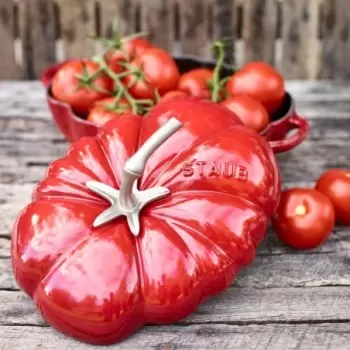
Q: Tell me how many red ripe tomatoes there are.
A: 10